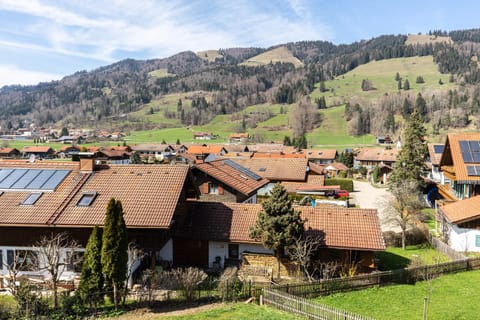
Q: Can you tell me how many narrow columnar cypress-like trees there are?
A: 2